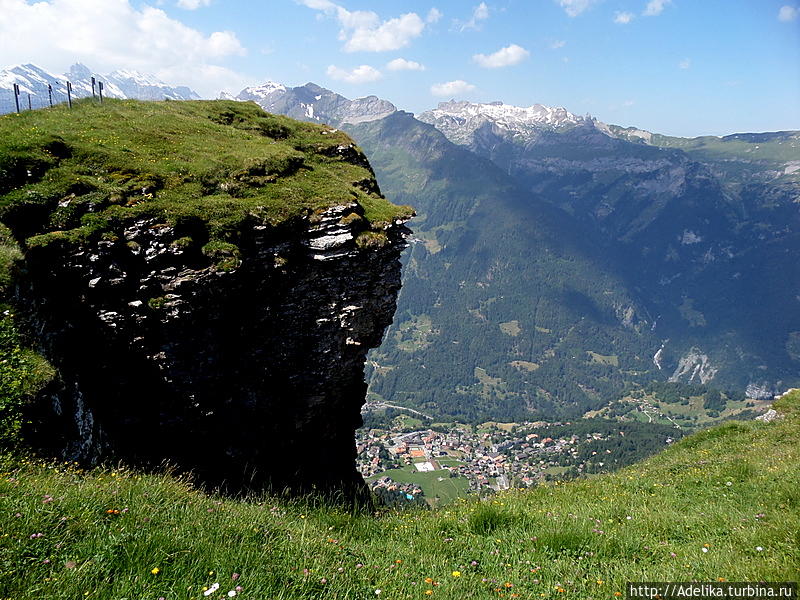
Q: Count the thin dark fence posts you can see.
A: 6